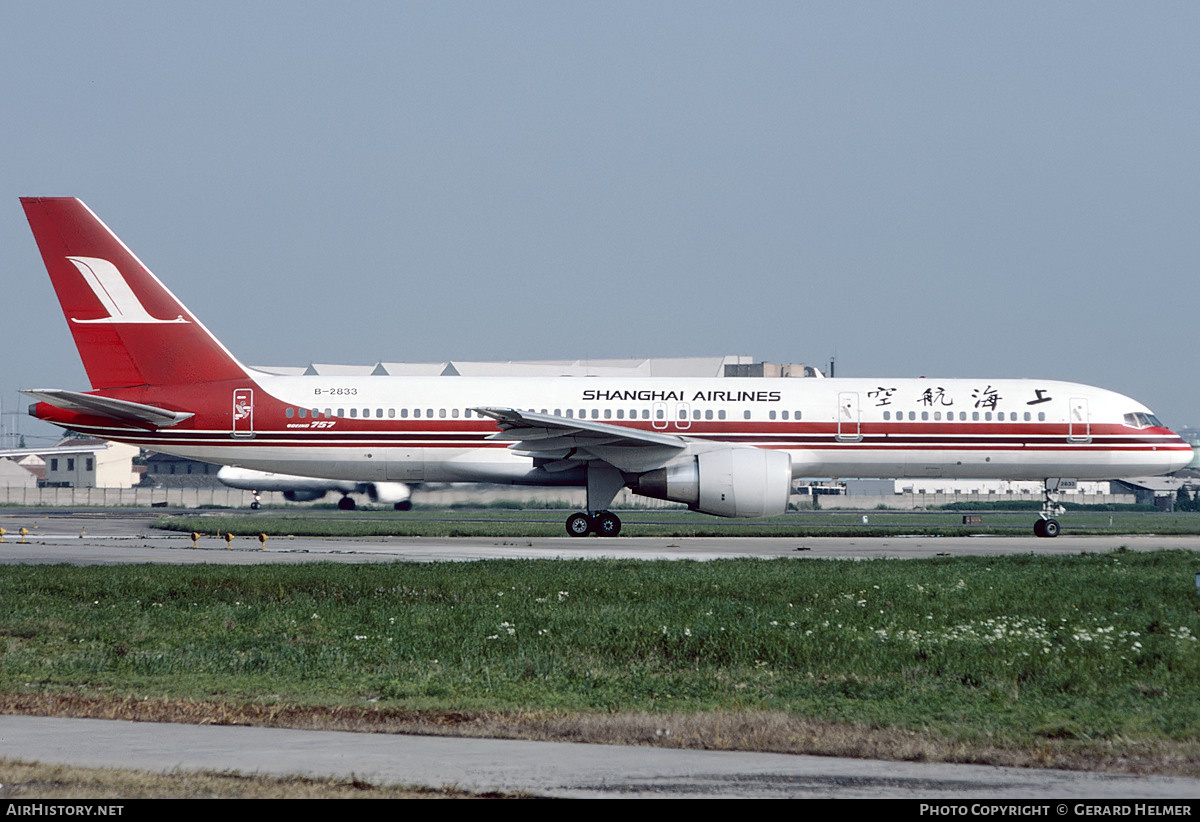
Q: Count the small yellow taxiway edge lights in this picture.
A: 5